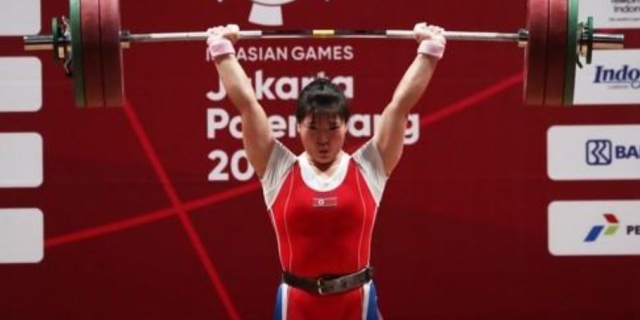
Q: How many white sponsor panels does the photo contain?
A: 8